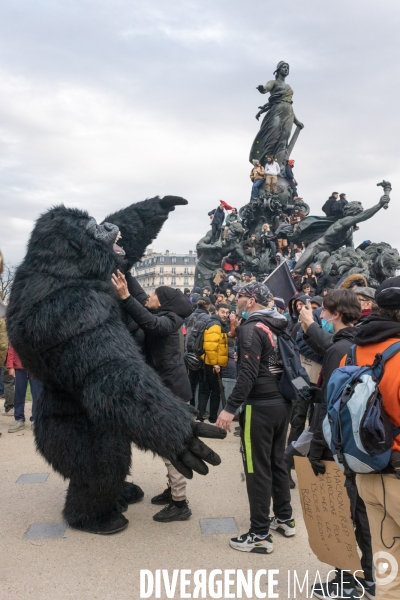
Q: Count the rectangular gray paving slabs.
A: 3